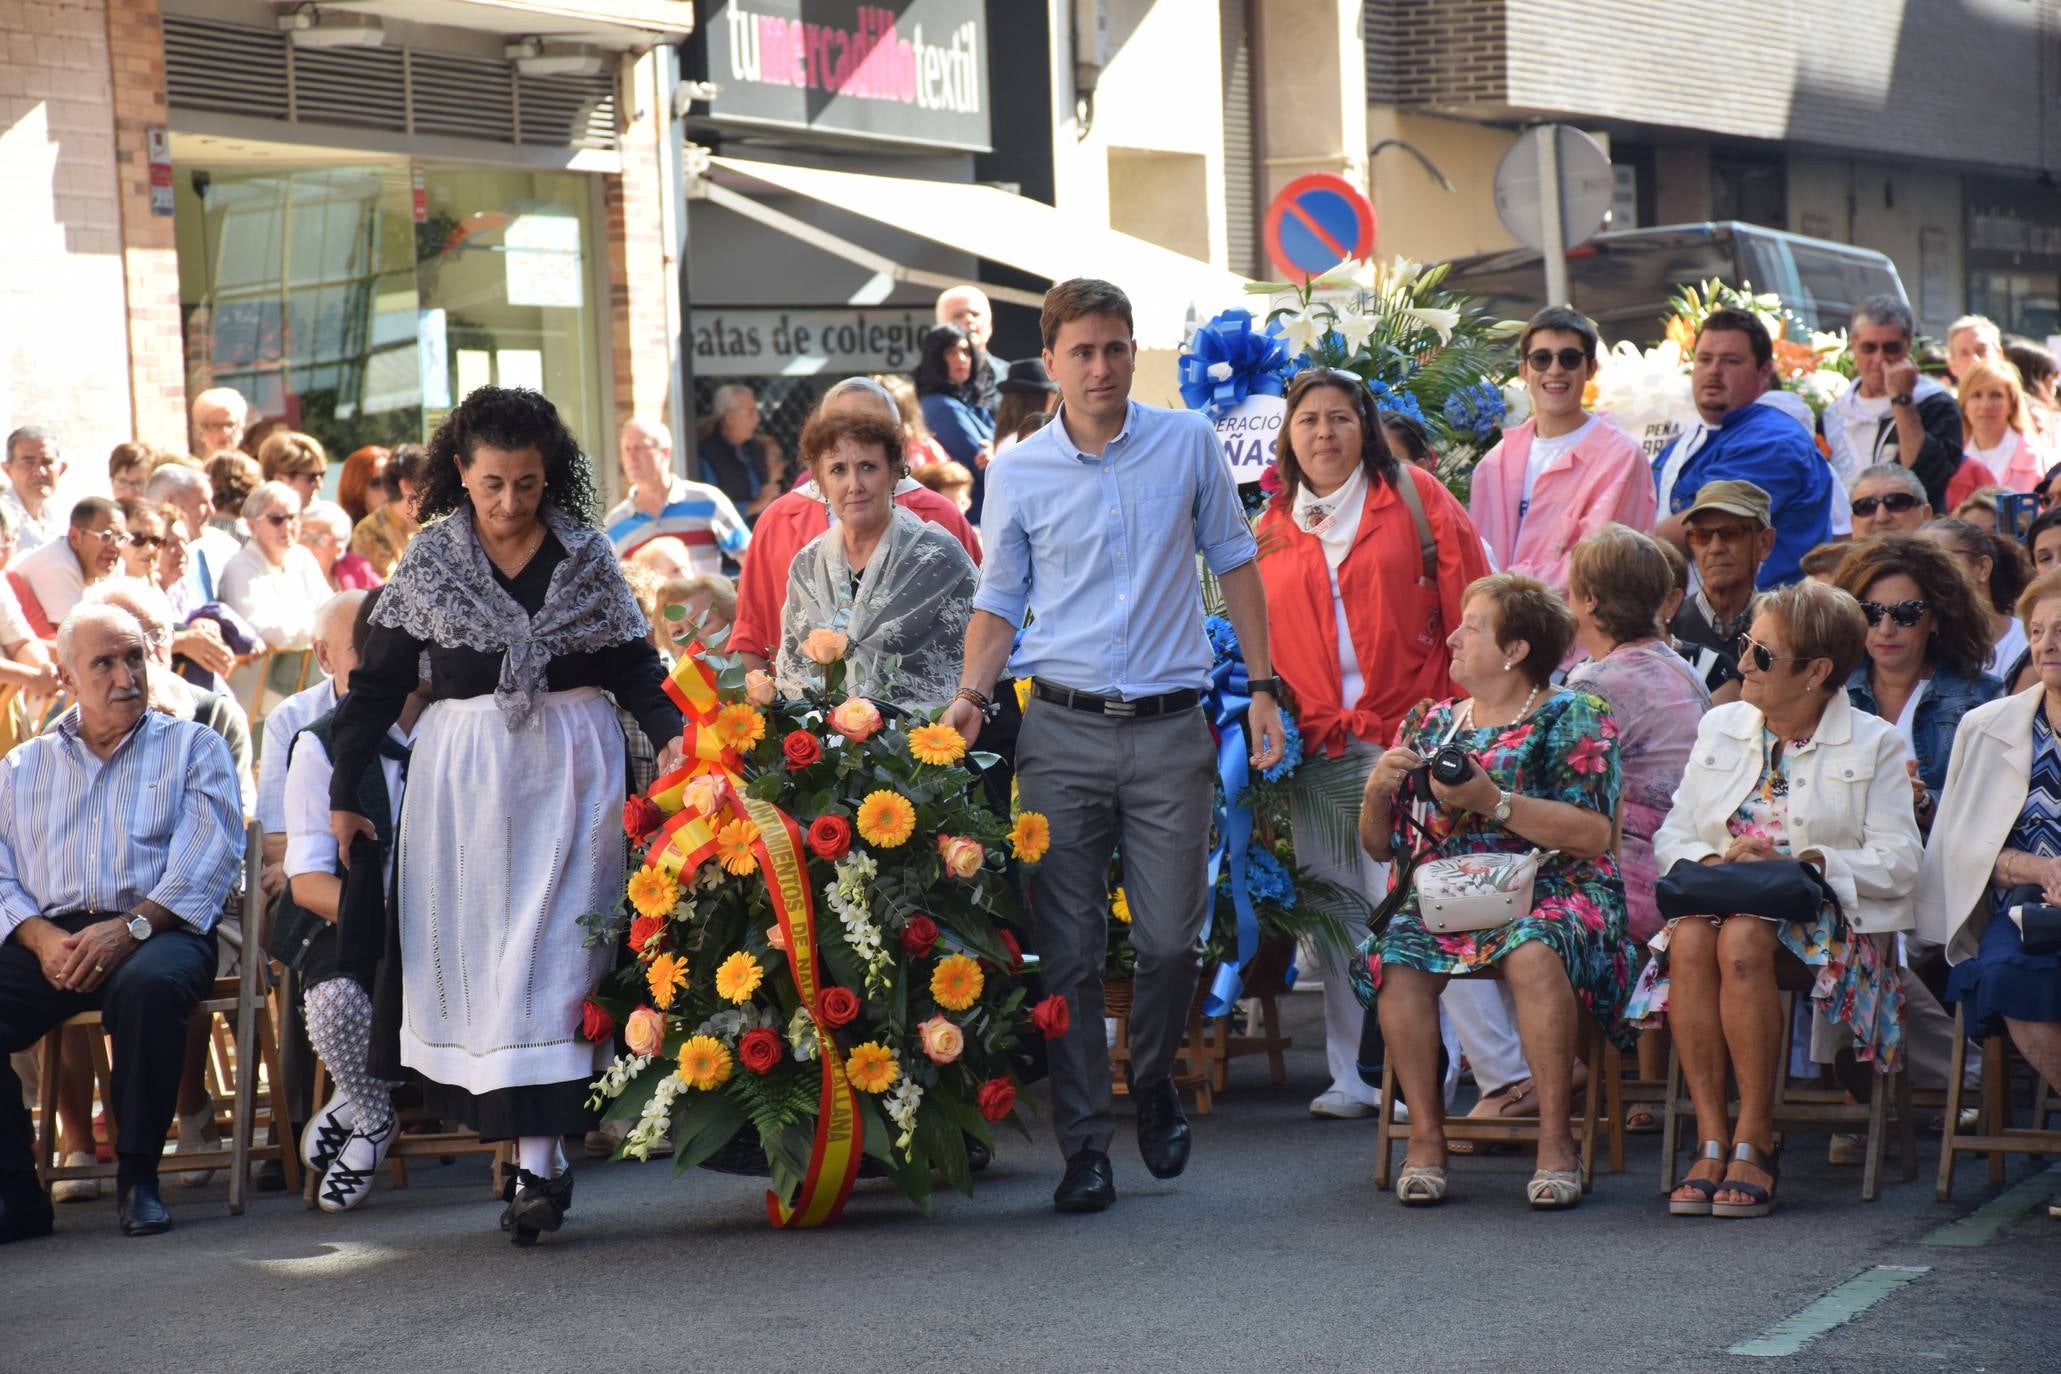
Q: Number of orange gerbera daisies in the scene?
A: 11